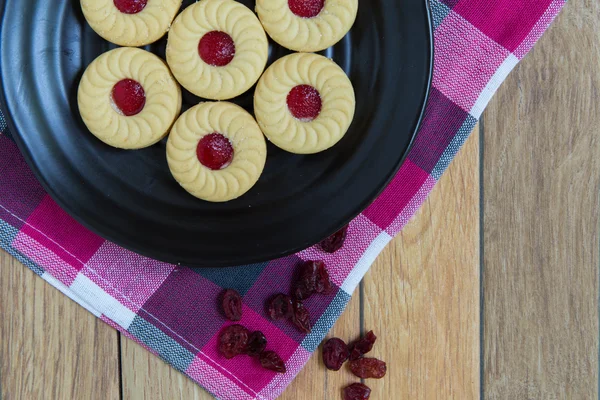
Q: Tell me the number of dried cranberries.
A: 13